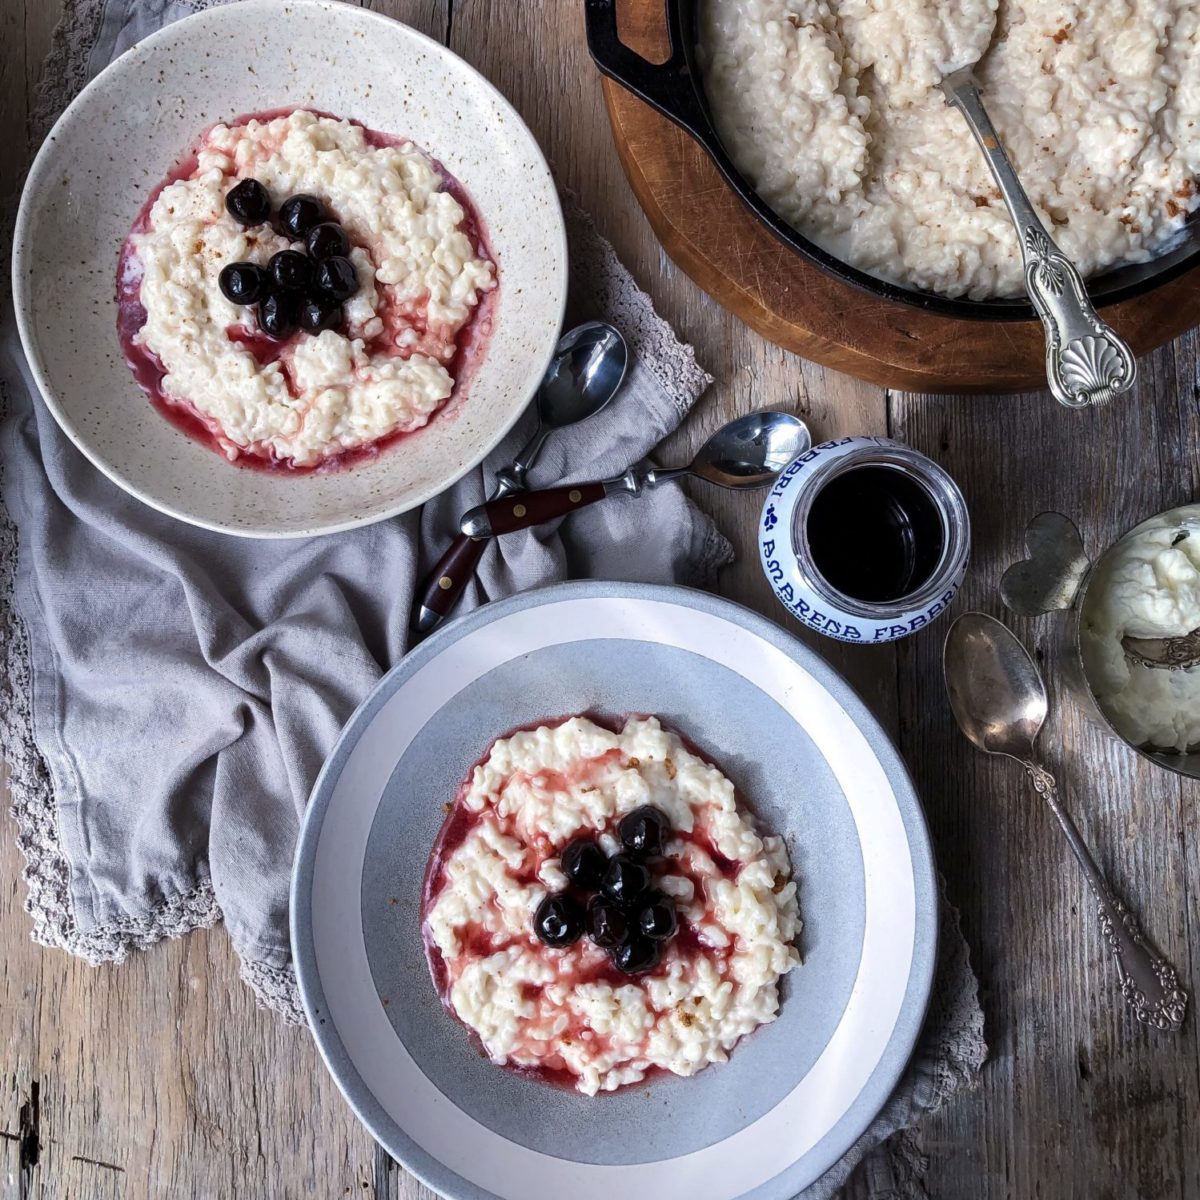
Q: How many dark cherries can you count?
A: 15